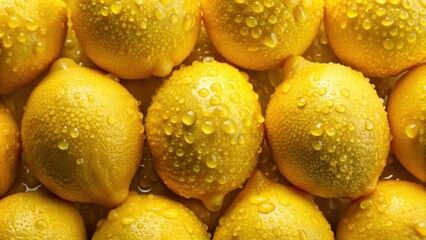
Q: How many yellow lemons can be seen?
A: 13